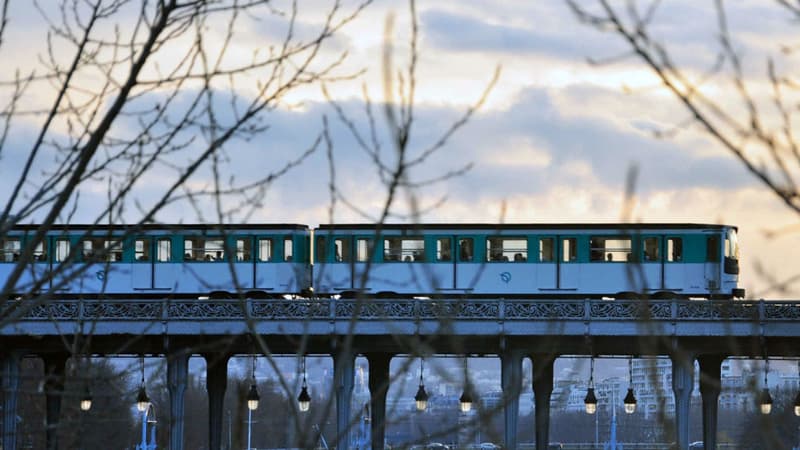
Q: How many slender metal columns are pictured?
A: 10